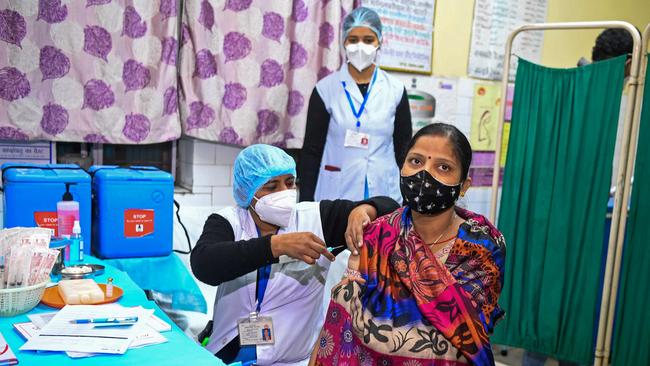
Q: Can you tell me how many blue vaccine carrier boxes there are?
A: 2